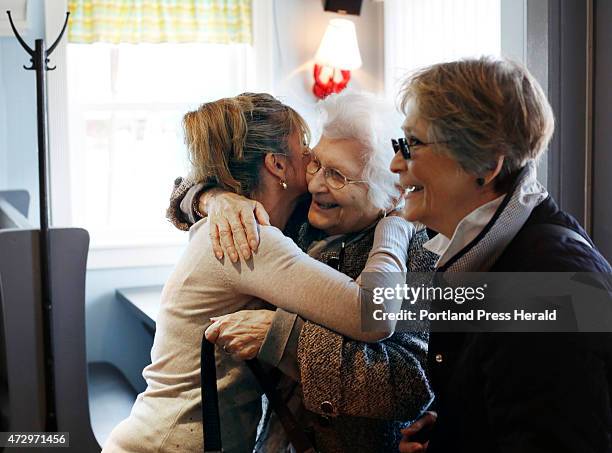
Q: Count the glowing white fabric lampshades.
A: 1